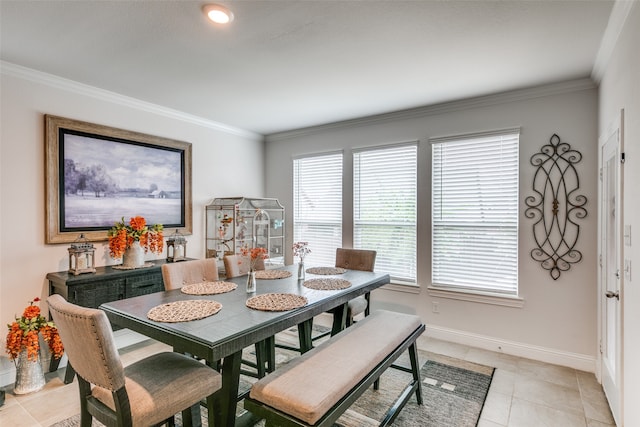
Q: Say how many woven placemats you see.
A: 6